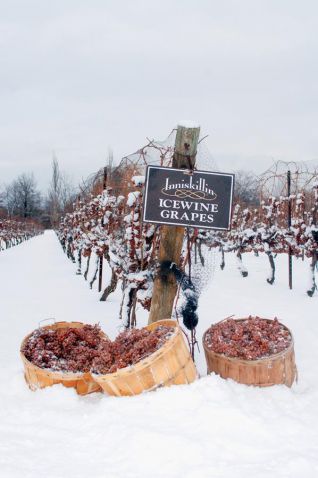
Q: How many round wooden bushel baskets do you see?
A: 3